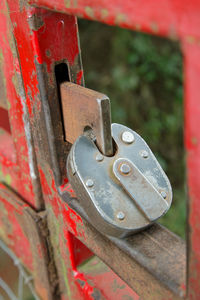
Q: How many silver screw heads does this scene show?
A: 7